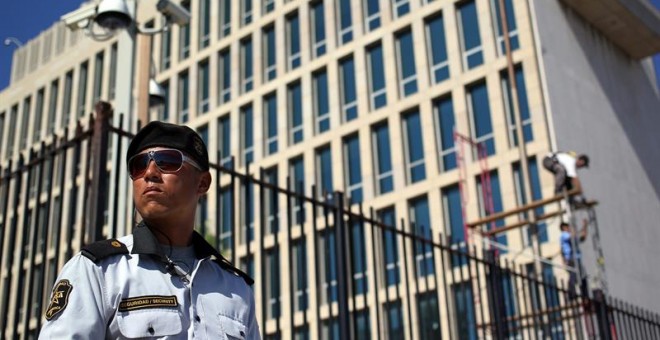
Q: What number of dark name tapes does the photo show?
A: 1